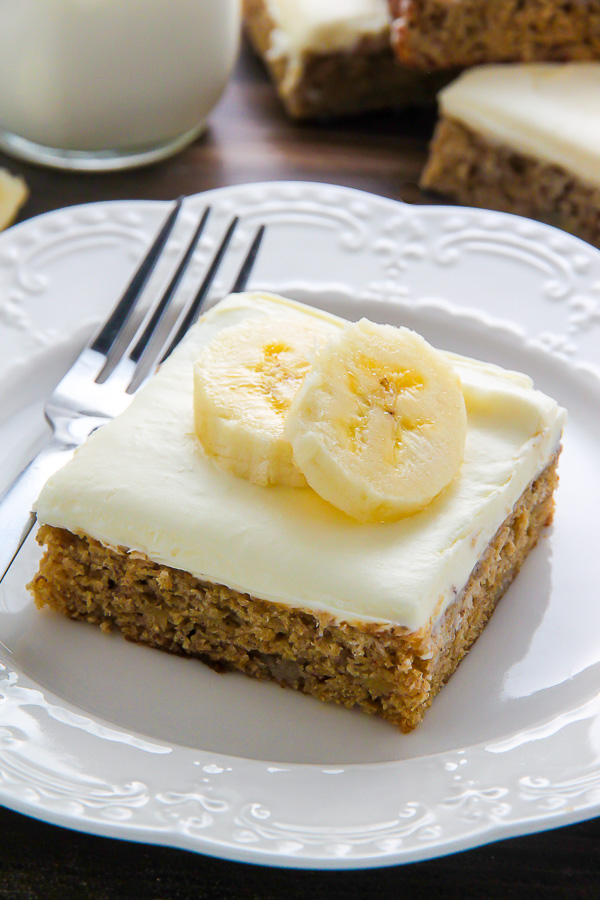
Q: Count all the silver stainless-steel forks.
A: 1